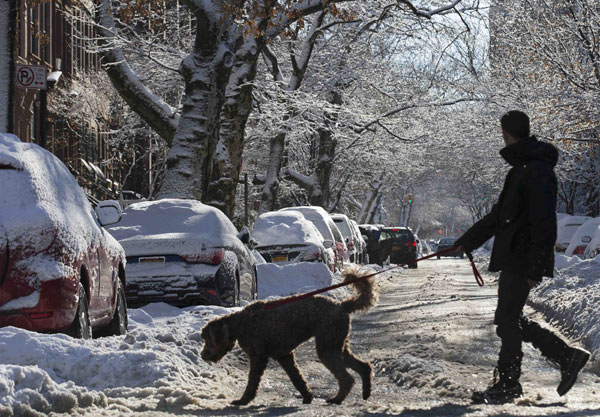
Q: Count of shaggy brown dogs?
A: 1